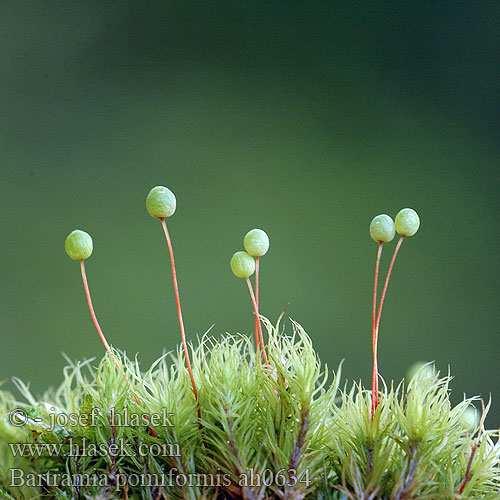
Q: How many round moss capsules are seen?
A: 6